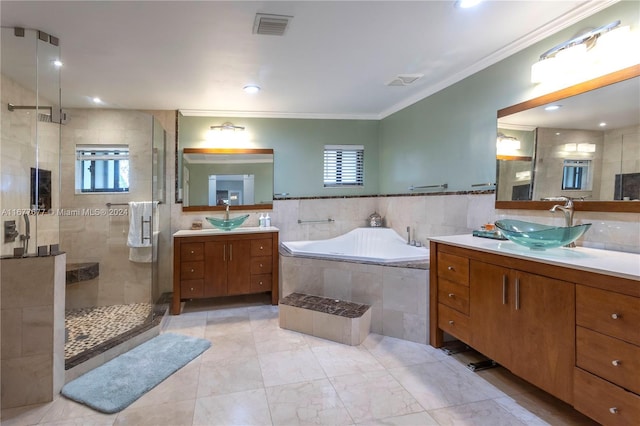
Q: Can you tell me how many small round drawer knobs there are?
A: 12